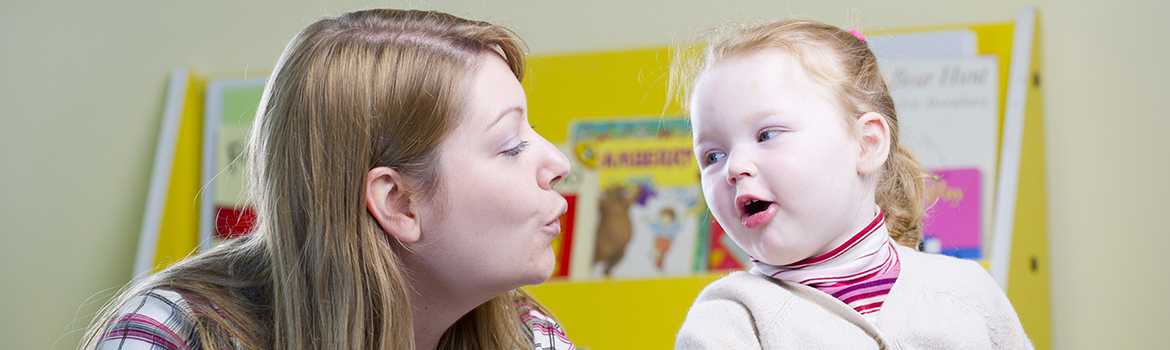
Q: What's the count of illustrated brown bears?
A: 1